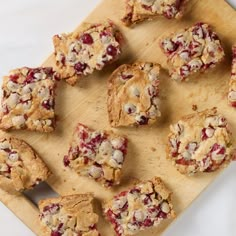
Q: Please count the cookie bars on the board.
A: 11